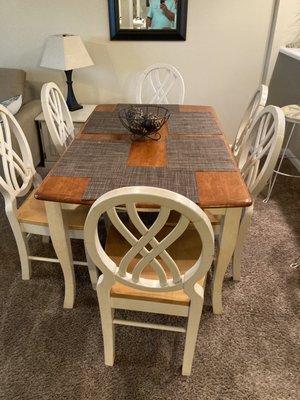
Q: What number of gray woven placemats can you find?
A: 6